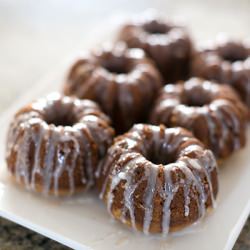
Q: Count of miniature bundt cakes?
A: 6